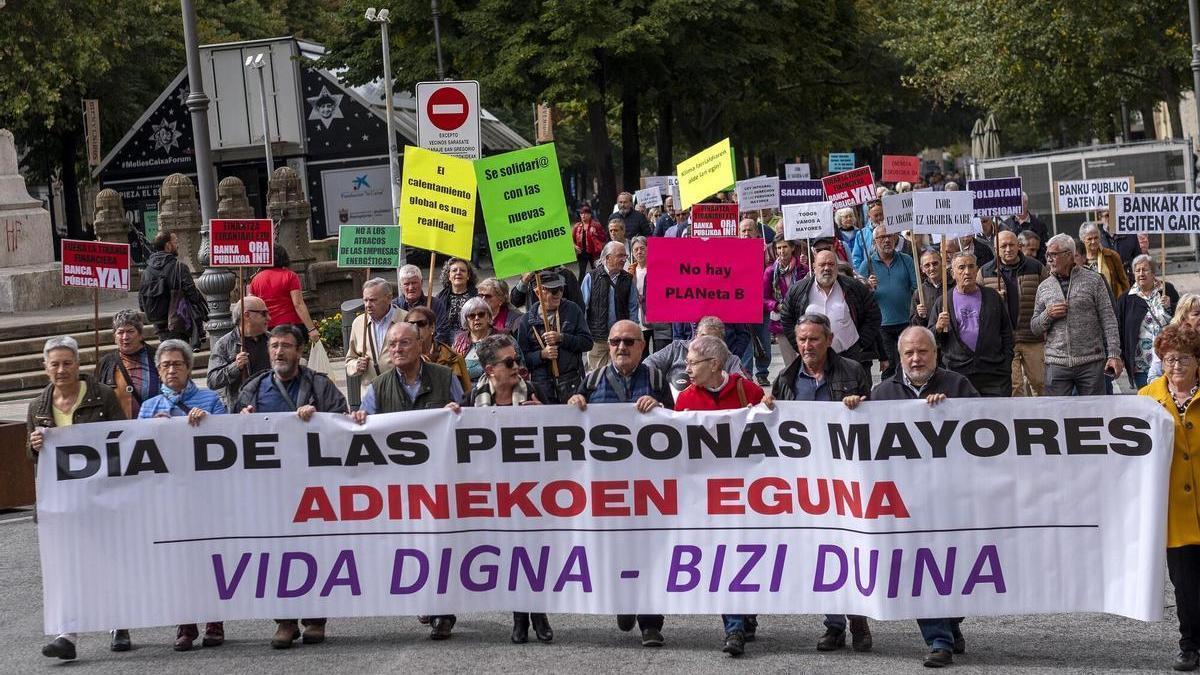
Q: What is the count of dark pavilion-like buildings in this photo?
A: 1